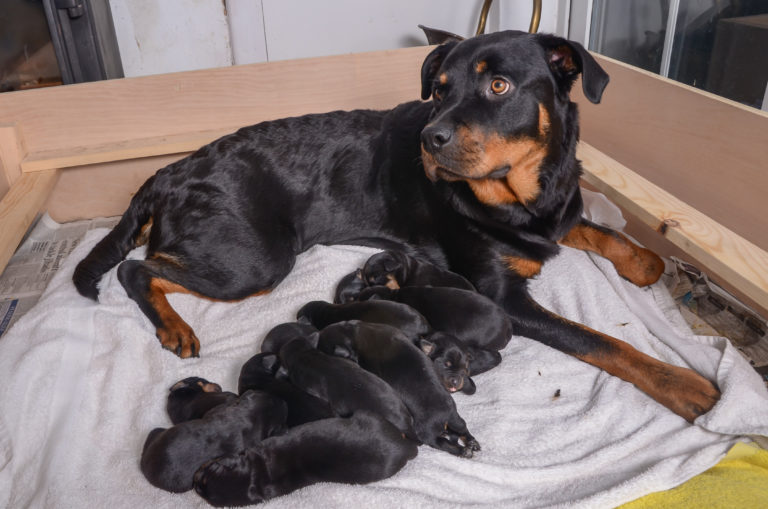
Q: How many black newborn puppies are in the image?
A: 12